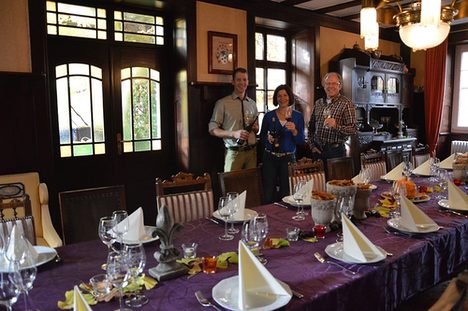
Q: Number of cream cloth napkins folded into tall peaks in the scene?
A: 13